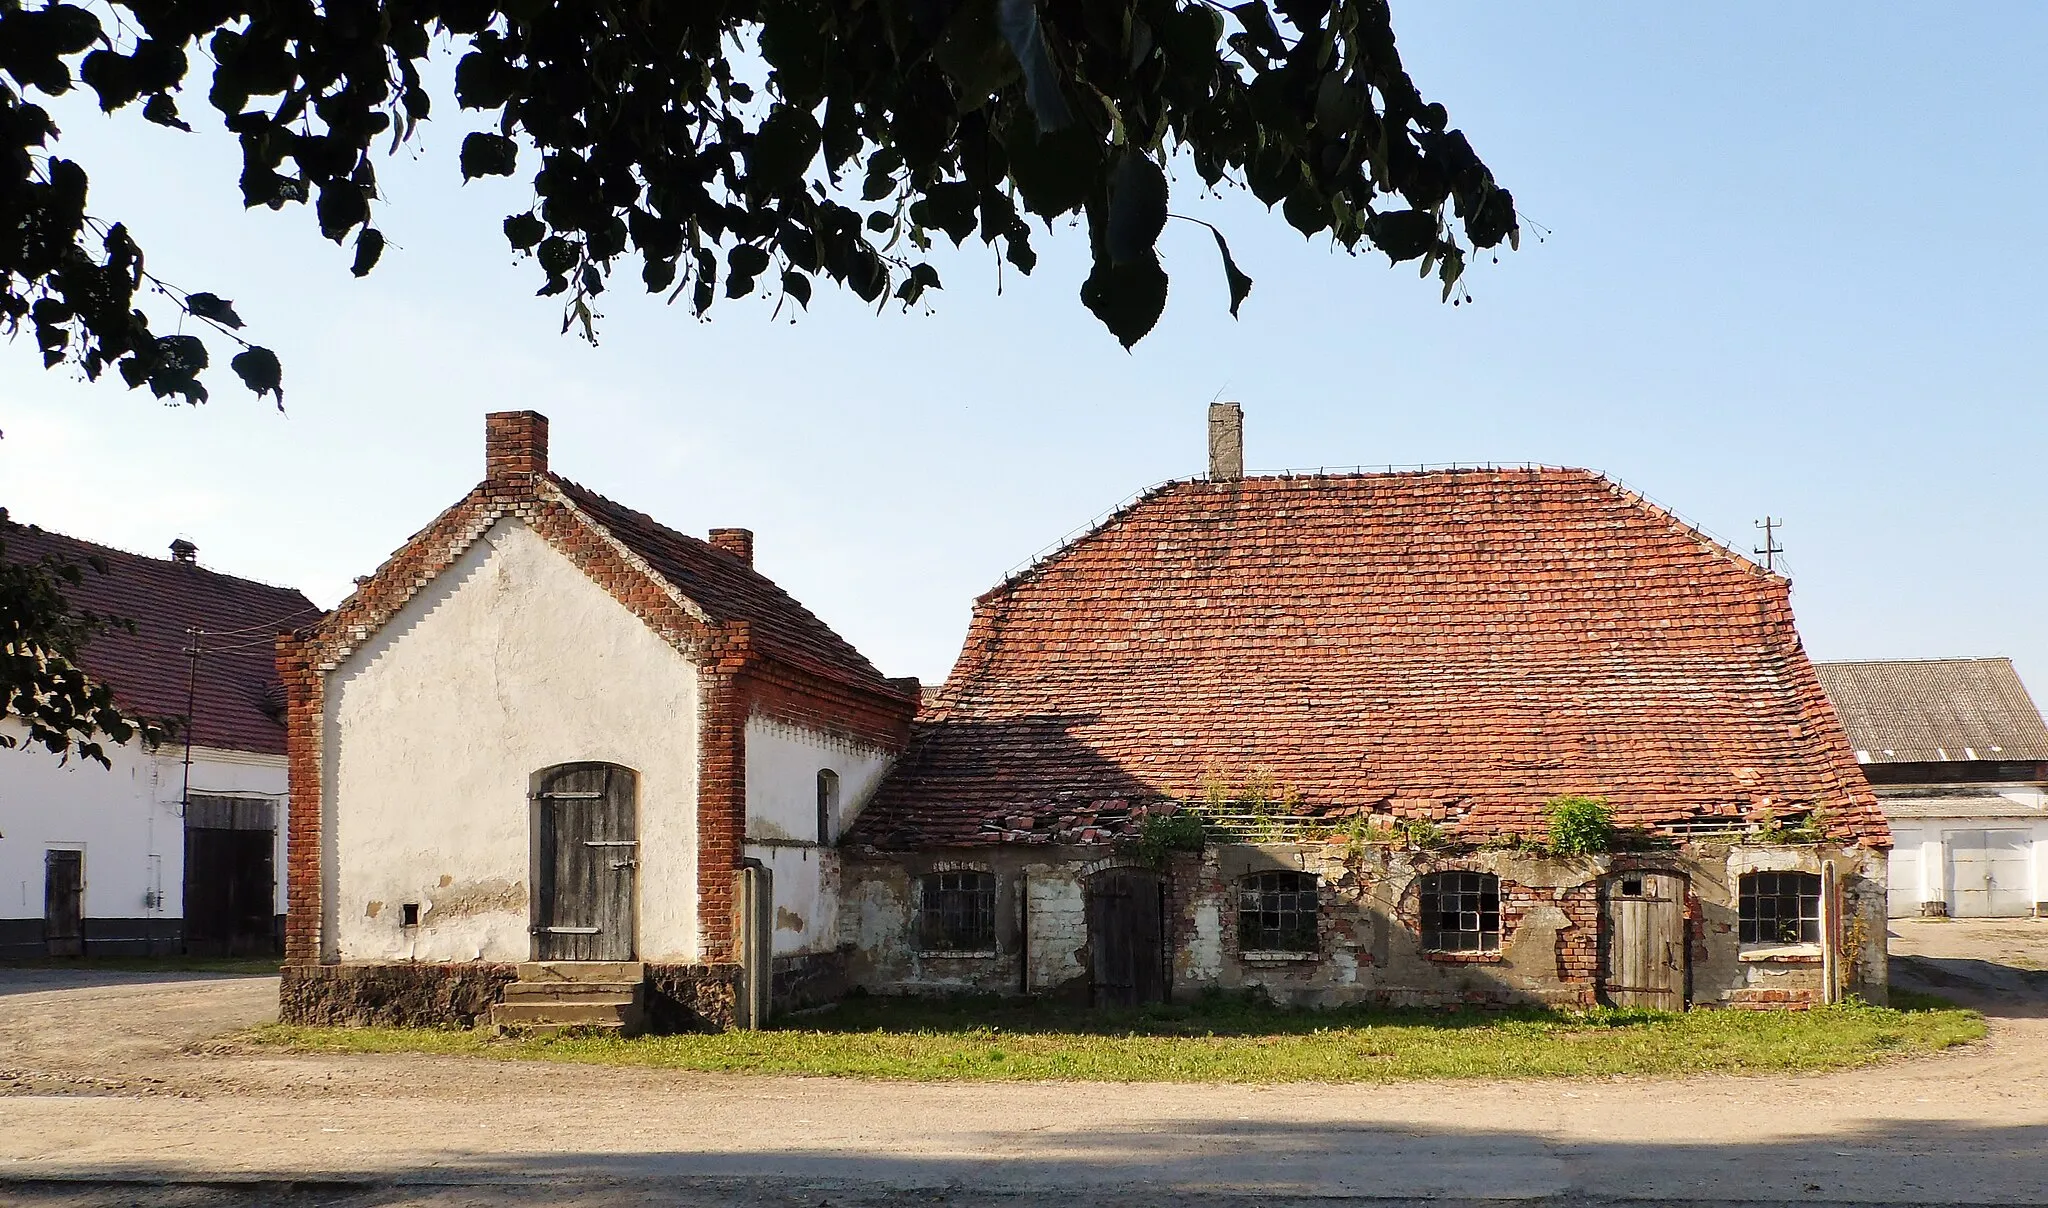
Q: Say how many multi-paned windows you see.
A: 4